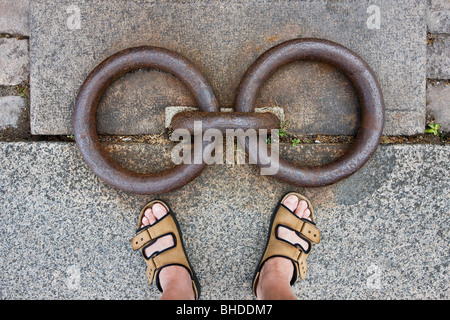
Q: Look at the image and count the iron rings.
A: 2